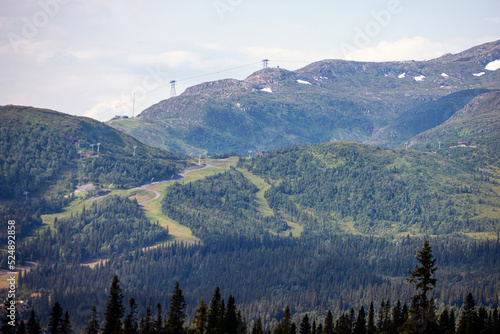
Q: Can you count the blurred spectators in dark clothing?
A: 0